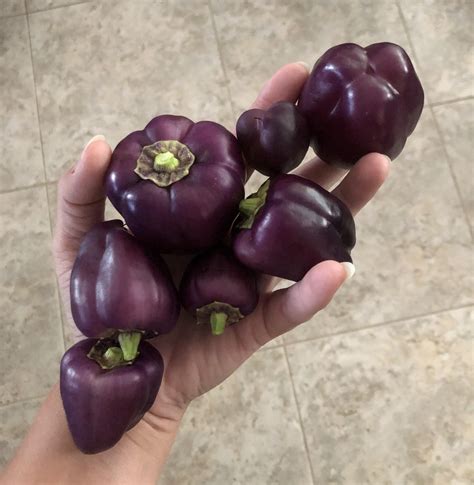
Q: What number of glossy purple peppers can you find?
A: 7